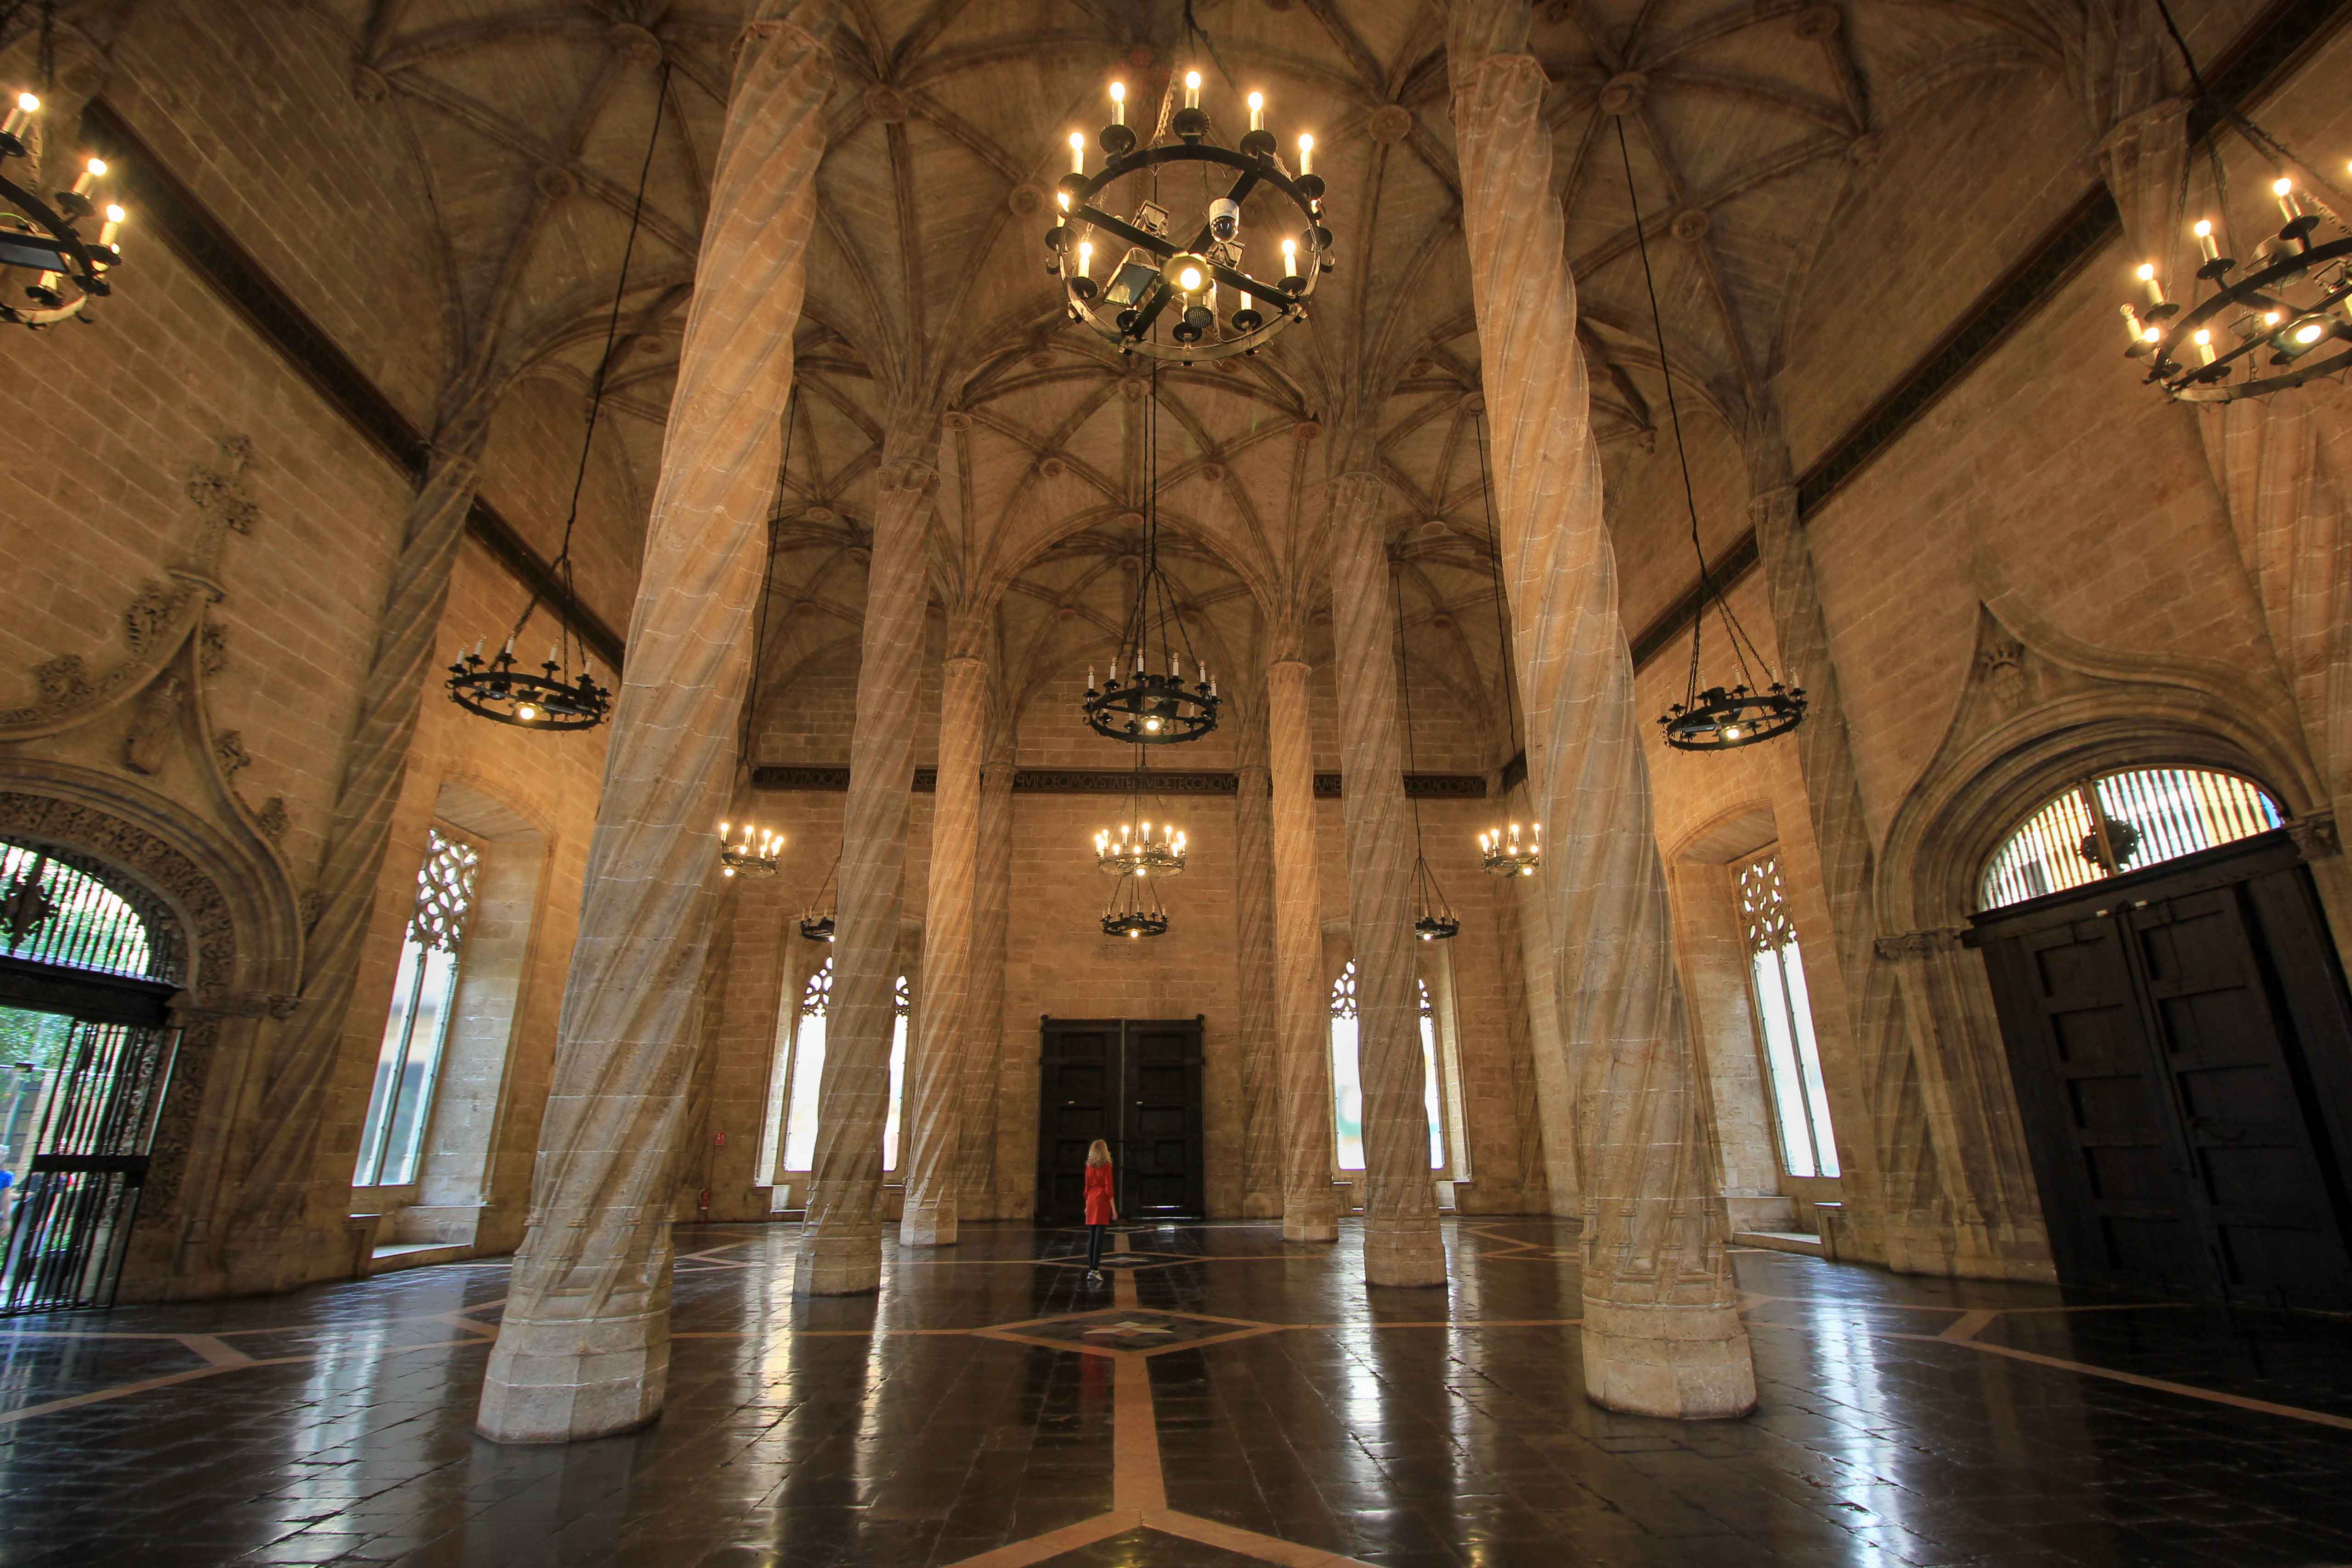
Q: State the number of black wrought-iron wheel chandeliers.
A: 12